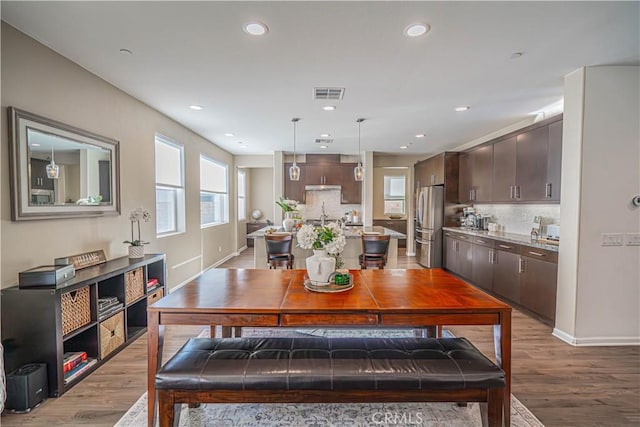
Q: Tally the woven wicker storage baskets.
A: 4